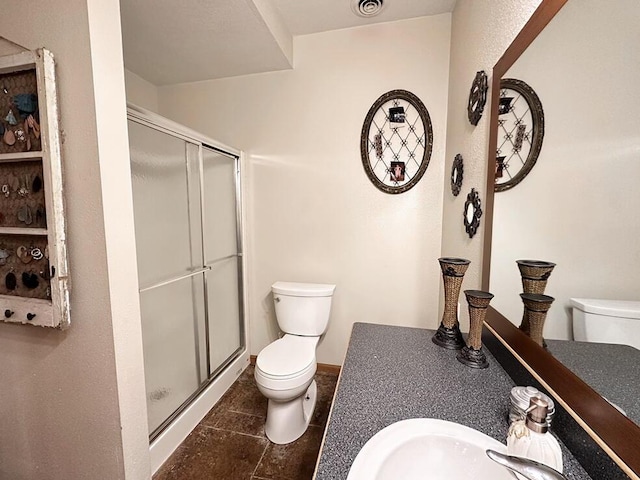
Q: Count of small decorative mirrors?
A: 3